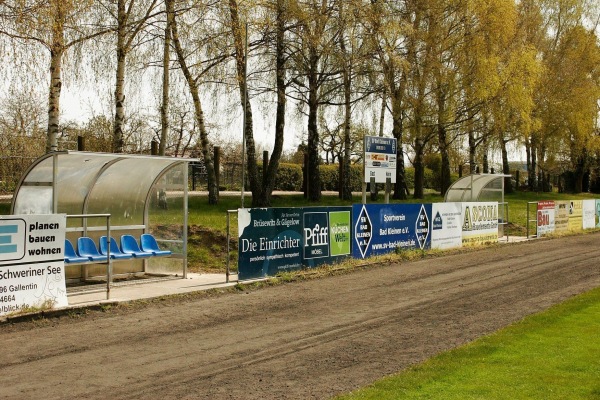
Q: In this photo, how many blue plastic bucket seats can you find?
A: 5